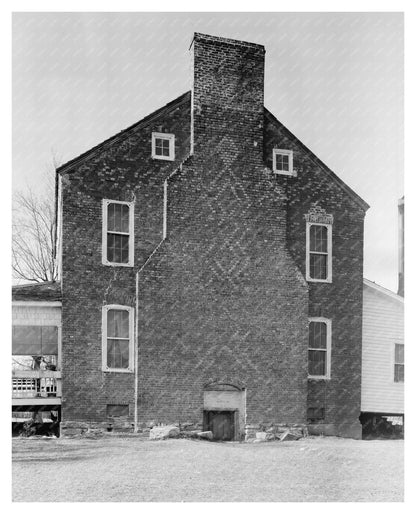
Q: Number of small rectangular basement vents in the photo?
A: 2